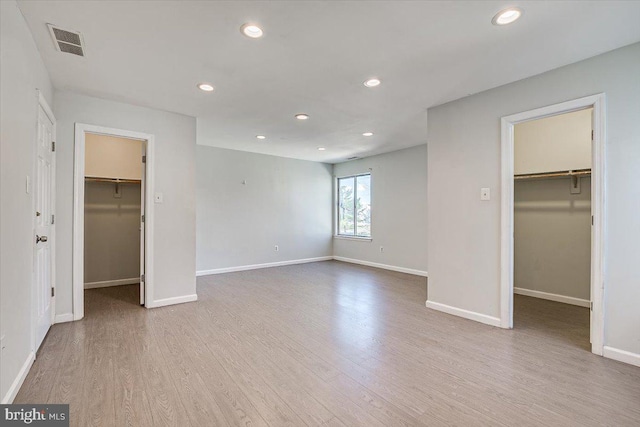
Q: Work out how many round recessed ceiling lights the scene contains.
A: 8